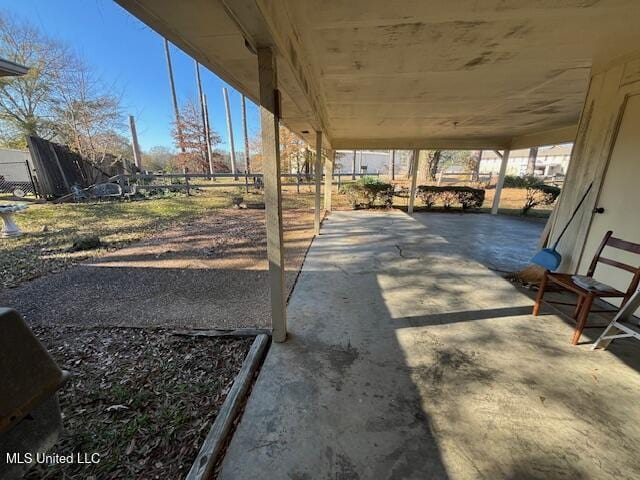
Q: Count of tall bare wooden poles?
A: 6